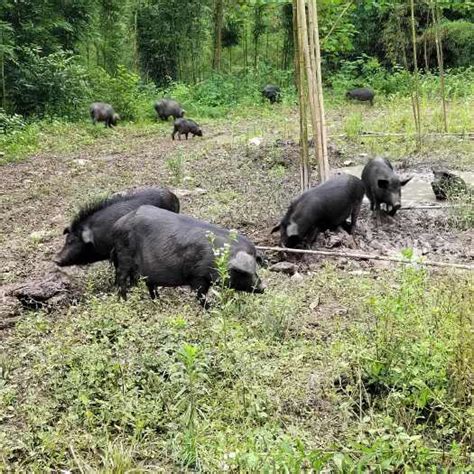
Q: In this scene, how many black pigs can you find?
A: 10